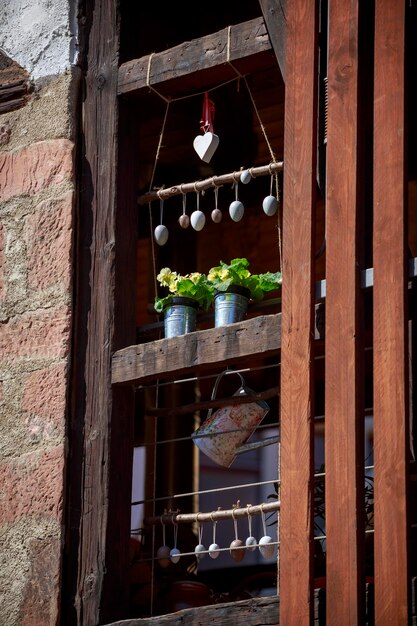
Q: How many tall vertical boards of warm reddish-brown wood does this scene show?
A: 3